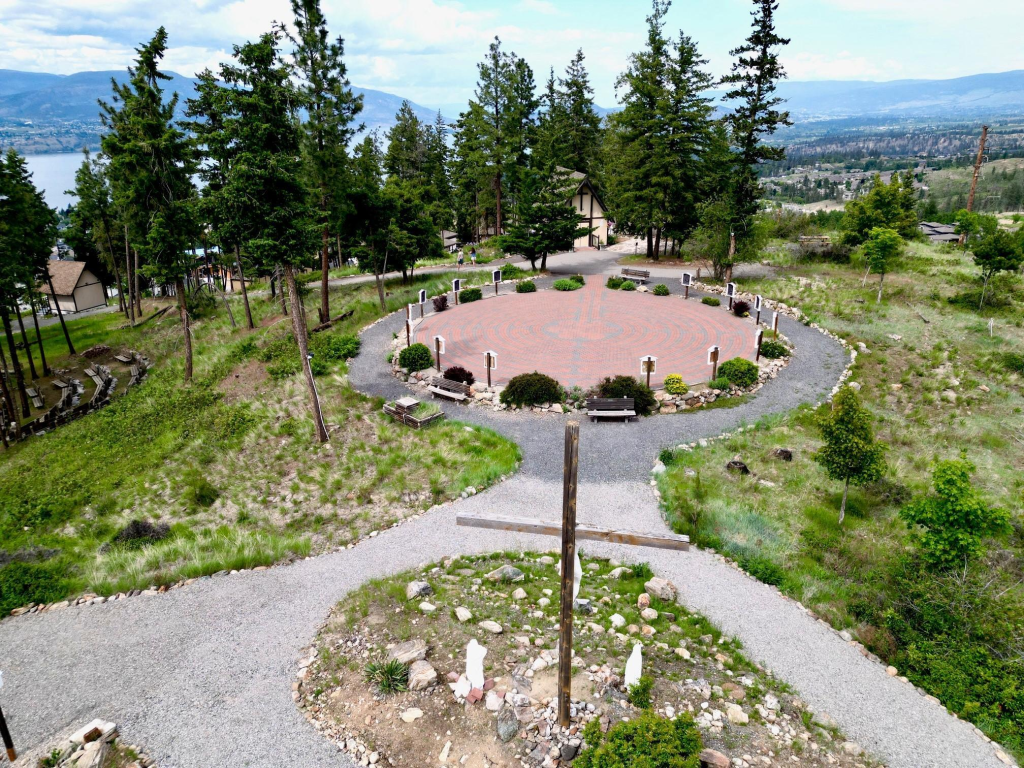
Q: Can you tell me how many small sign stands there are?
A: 14